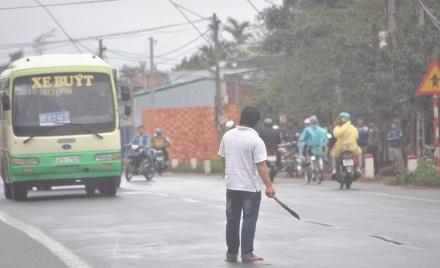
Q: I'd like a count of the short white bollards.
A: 5